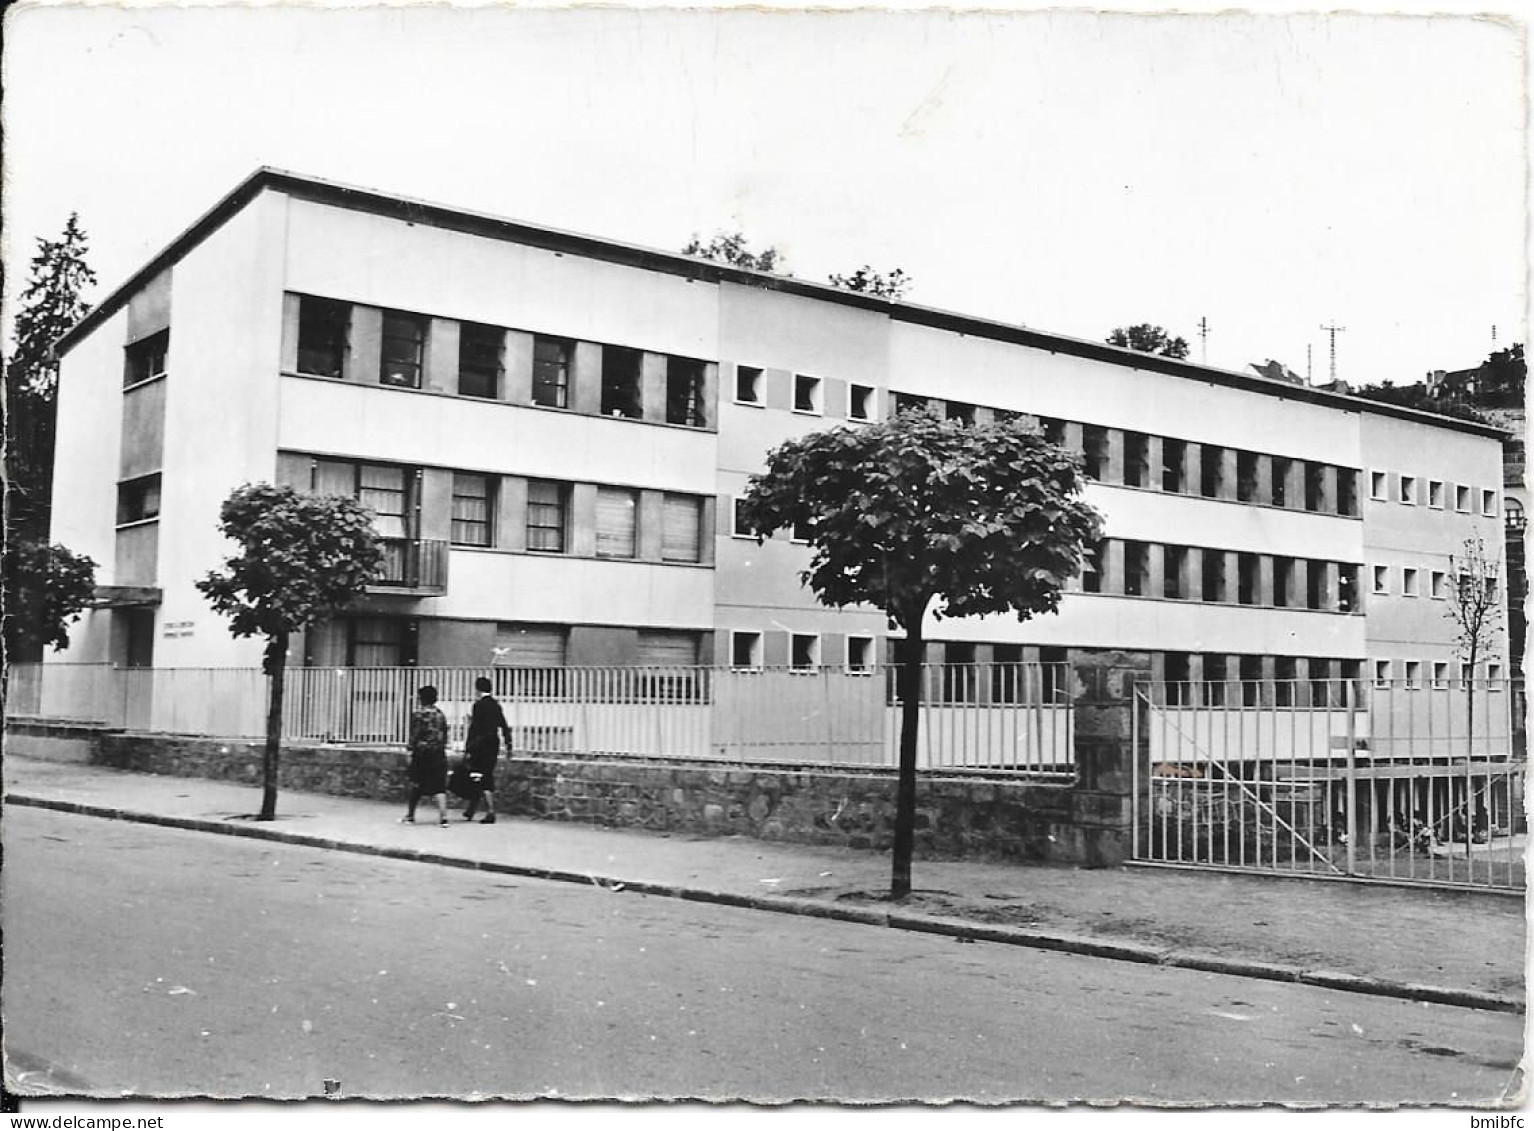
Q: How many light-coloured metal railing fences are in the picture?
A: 2